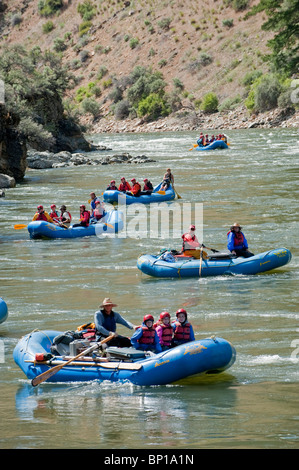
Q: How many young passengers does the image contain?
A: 3